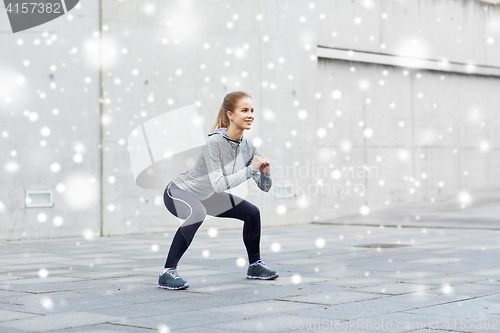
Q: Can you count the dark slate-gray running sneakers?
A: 2